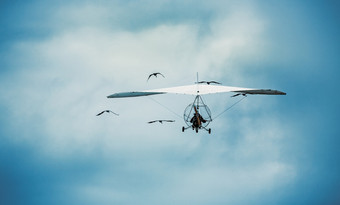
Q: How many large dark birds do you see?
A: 5